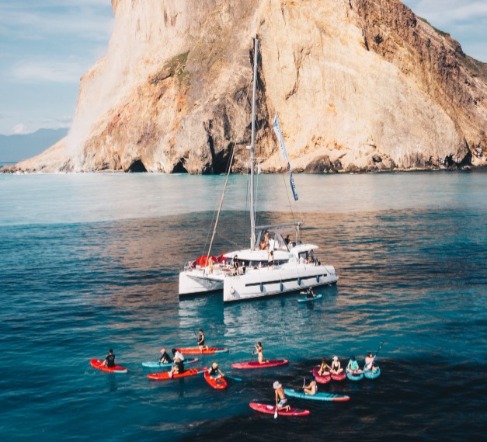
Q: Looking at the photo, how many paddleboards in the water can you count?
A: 13